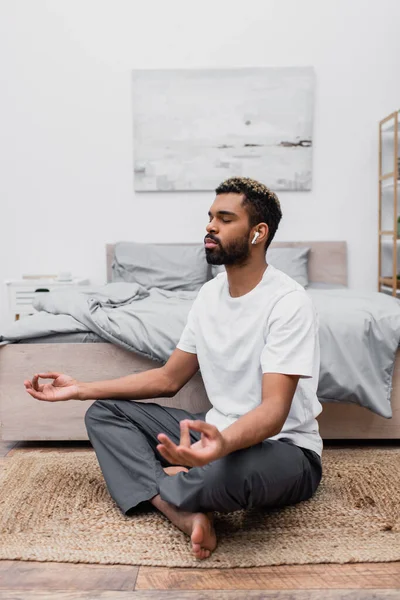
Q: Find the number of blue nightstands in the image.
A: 0